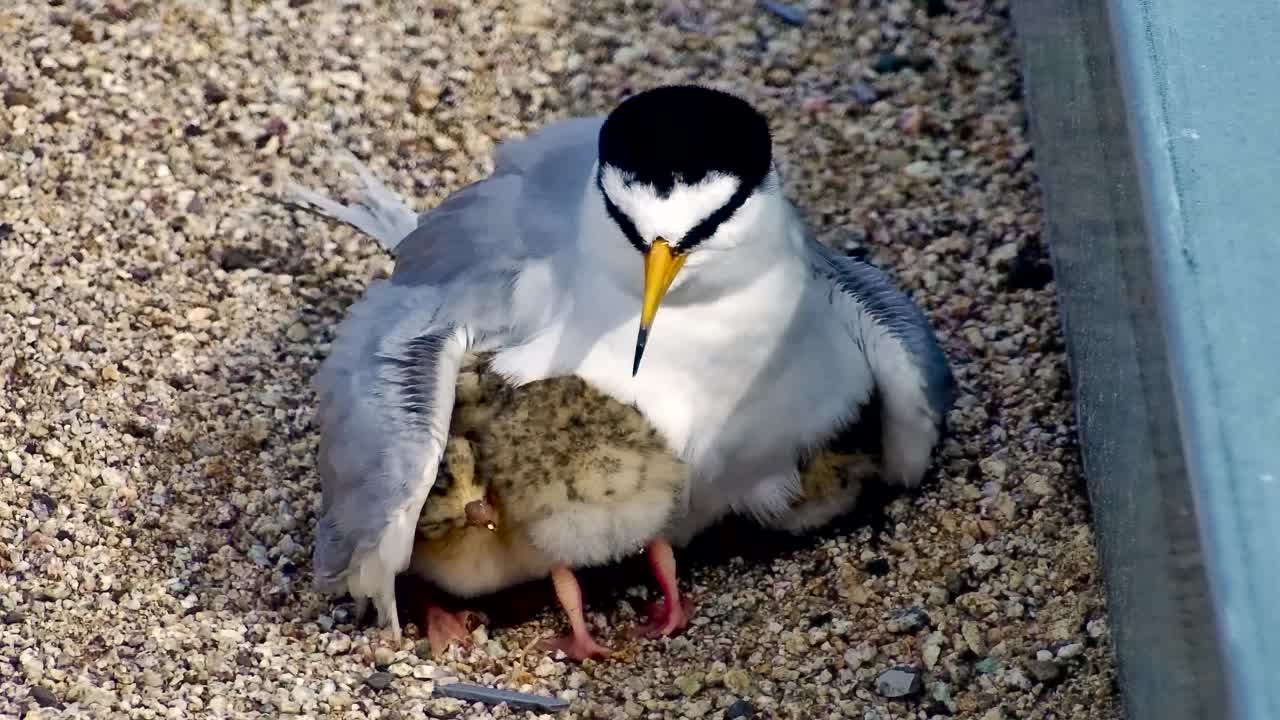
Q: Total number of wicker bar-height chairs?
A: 0